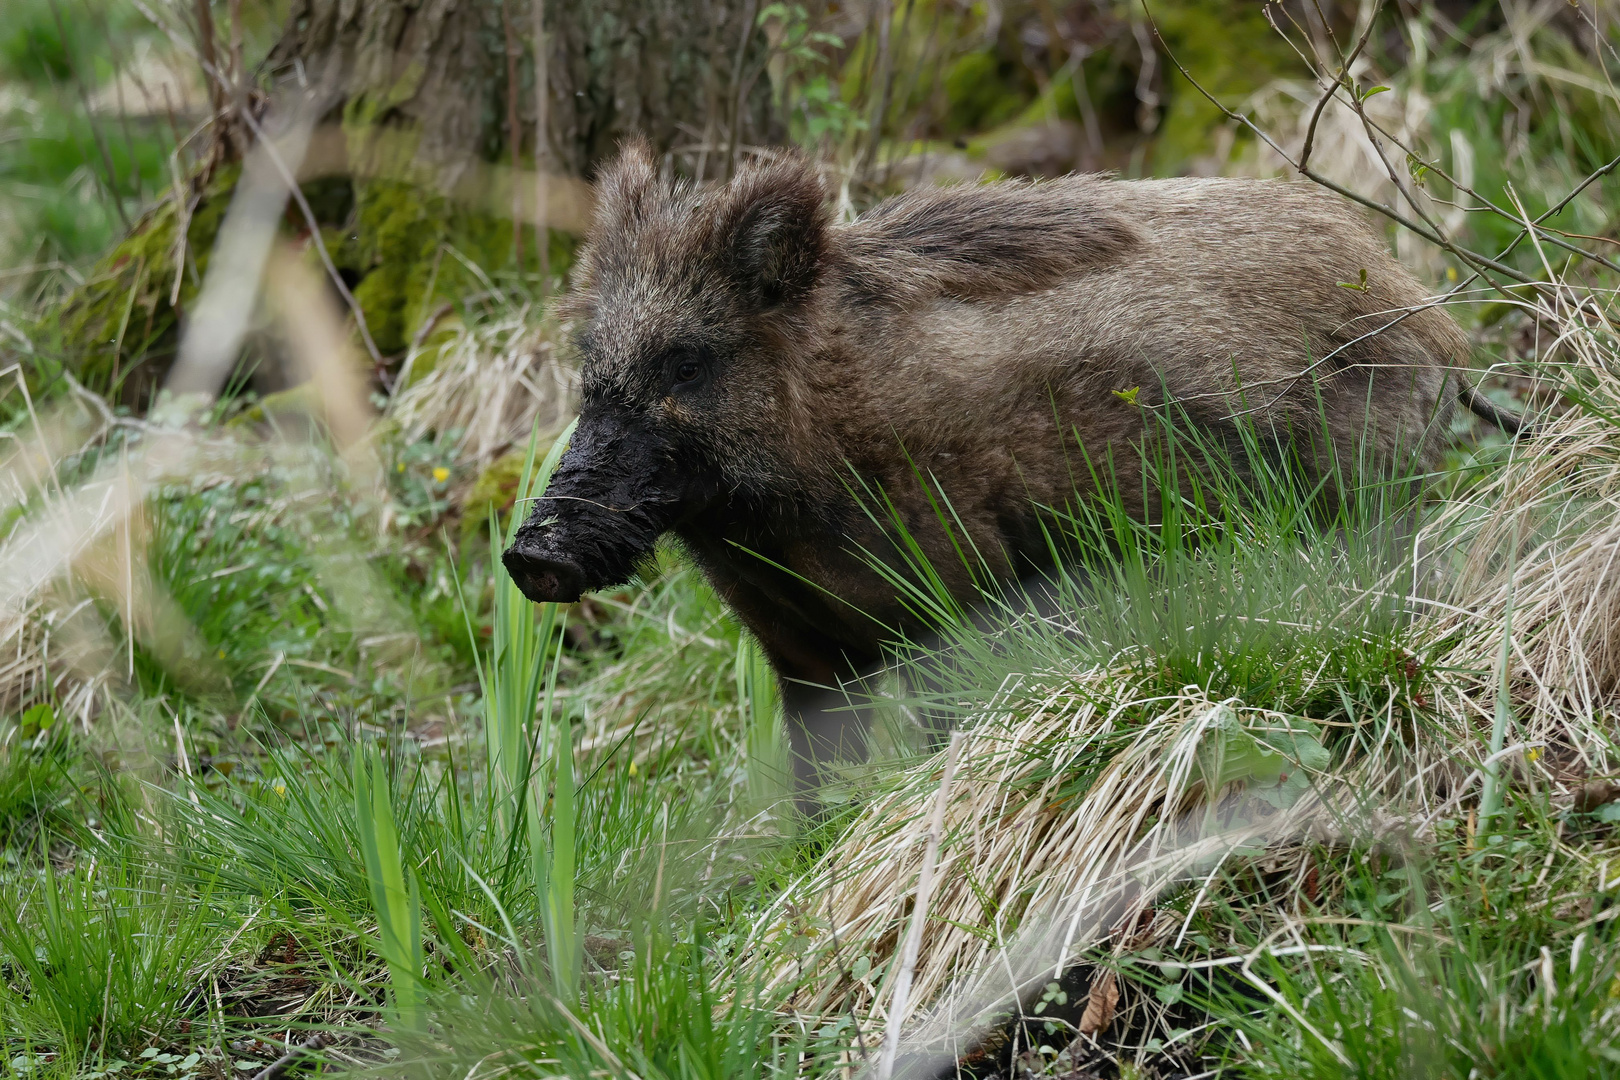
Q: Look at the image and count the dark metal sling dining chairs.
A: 0